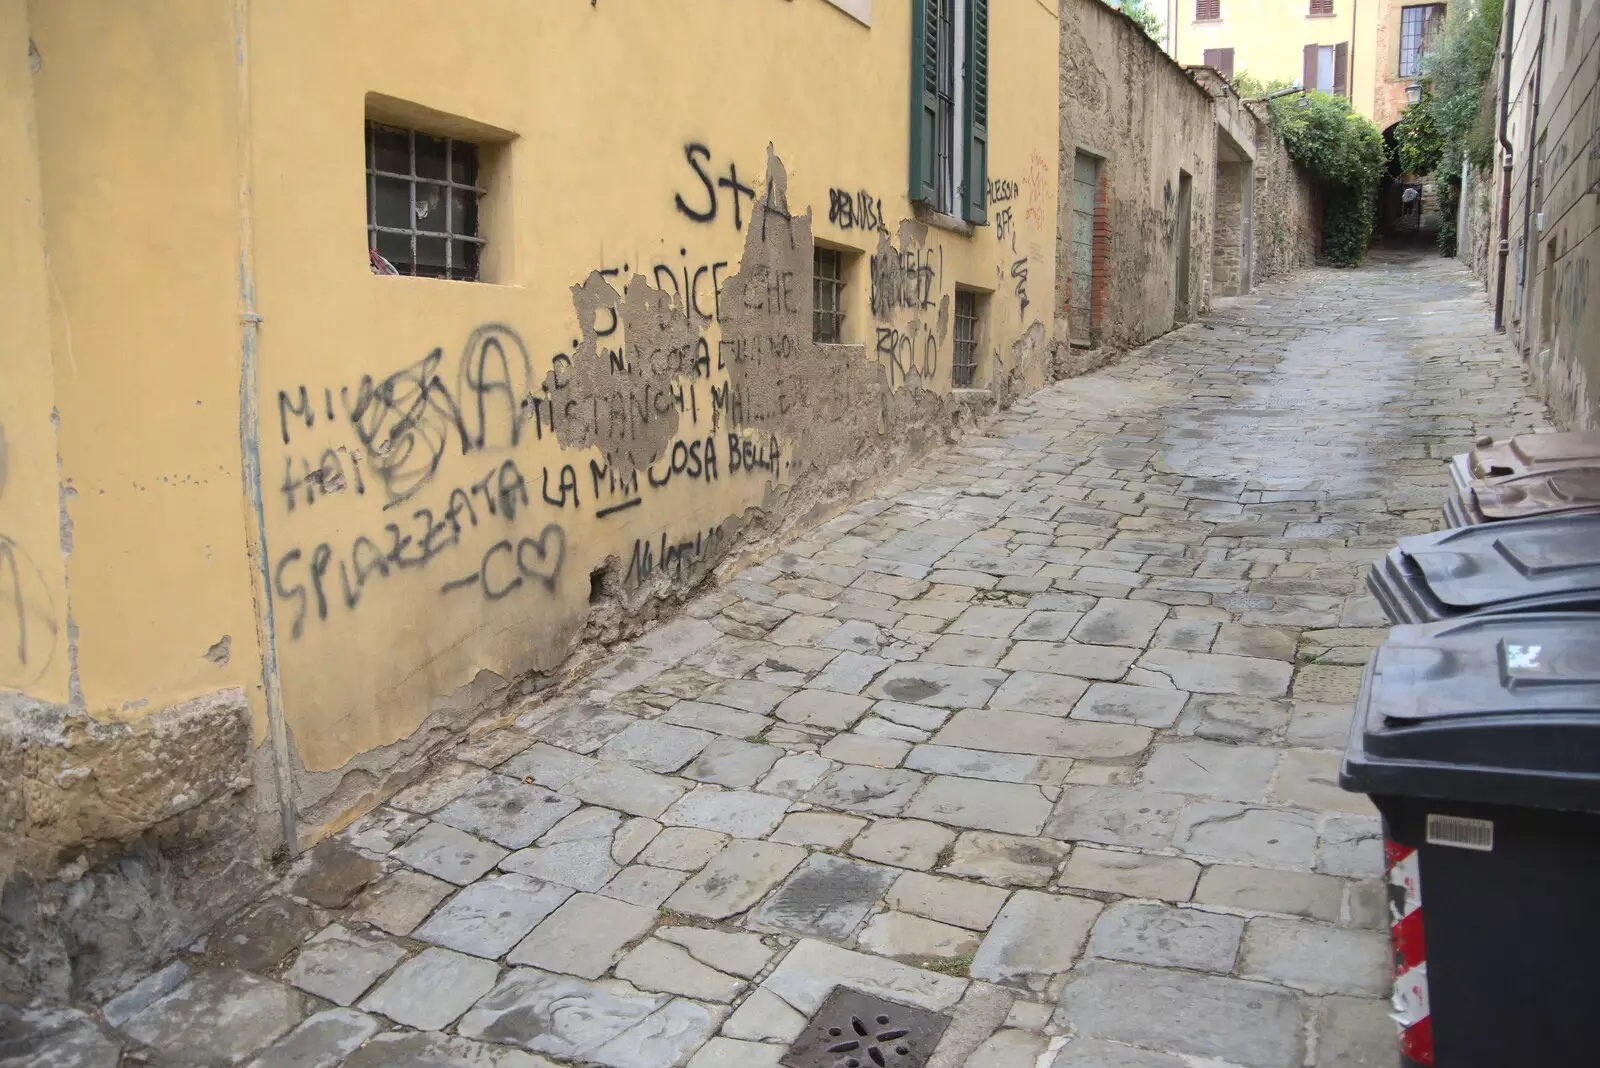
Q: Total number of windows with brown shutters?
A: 4